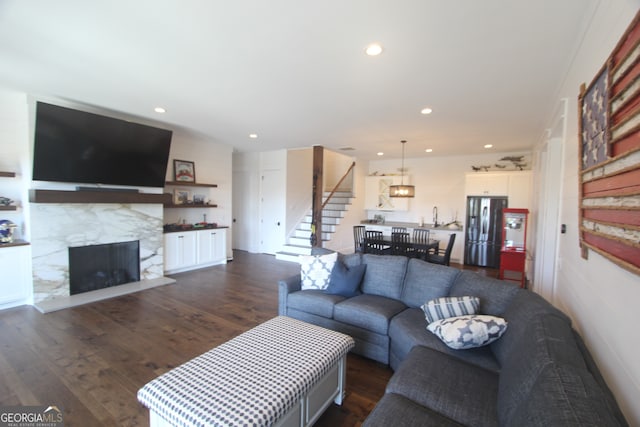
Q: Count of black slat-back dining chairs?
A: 6